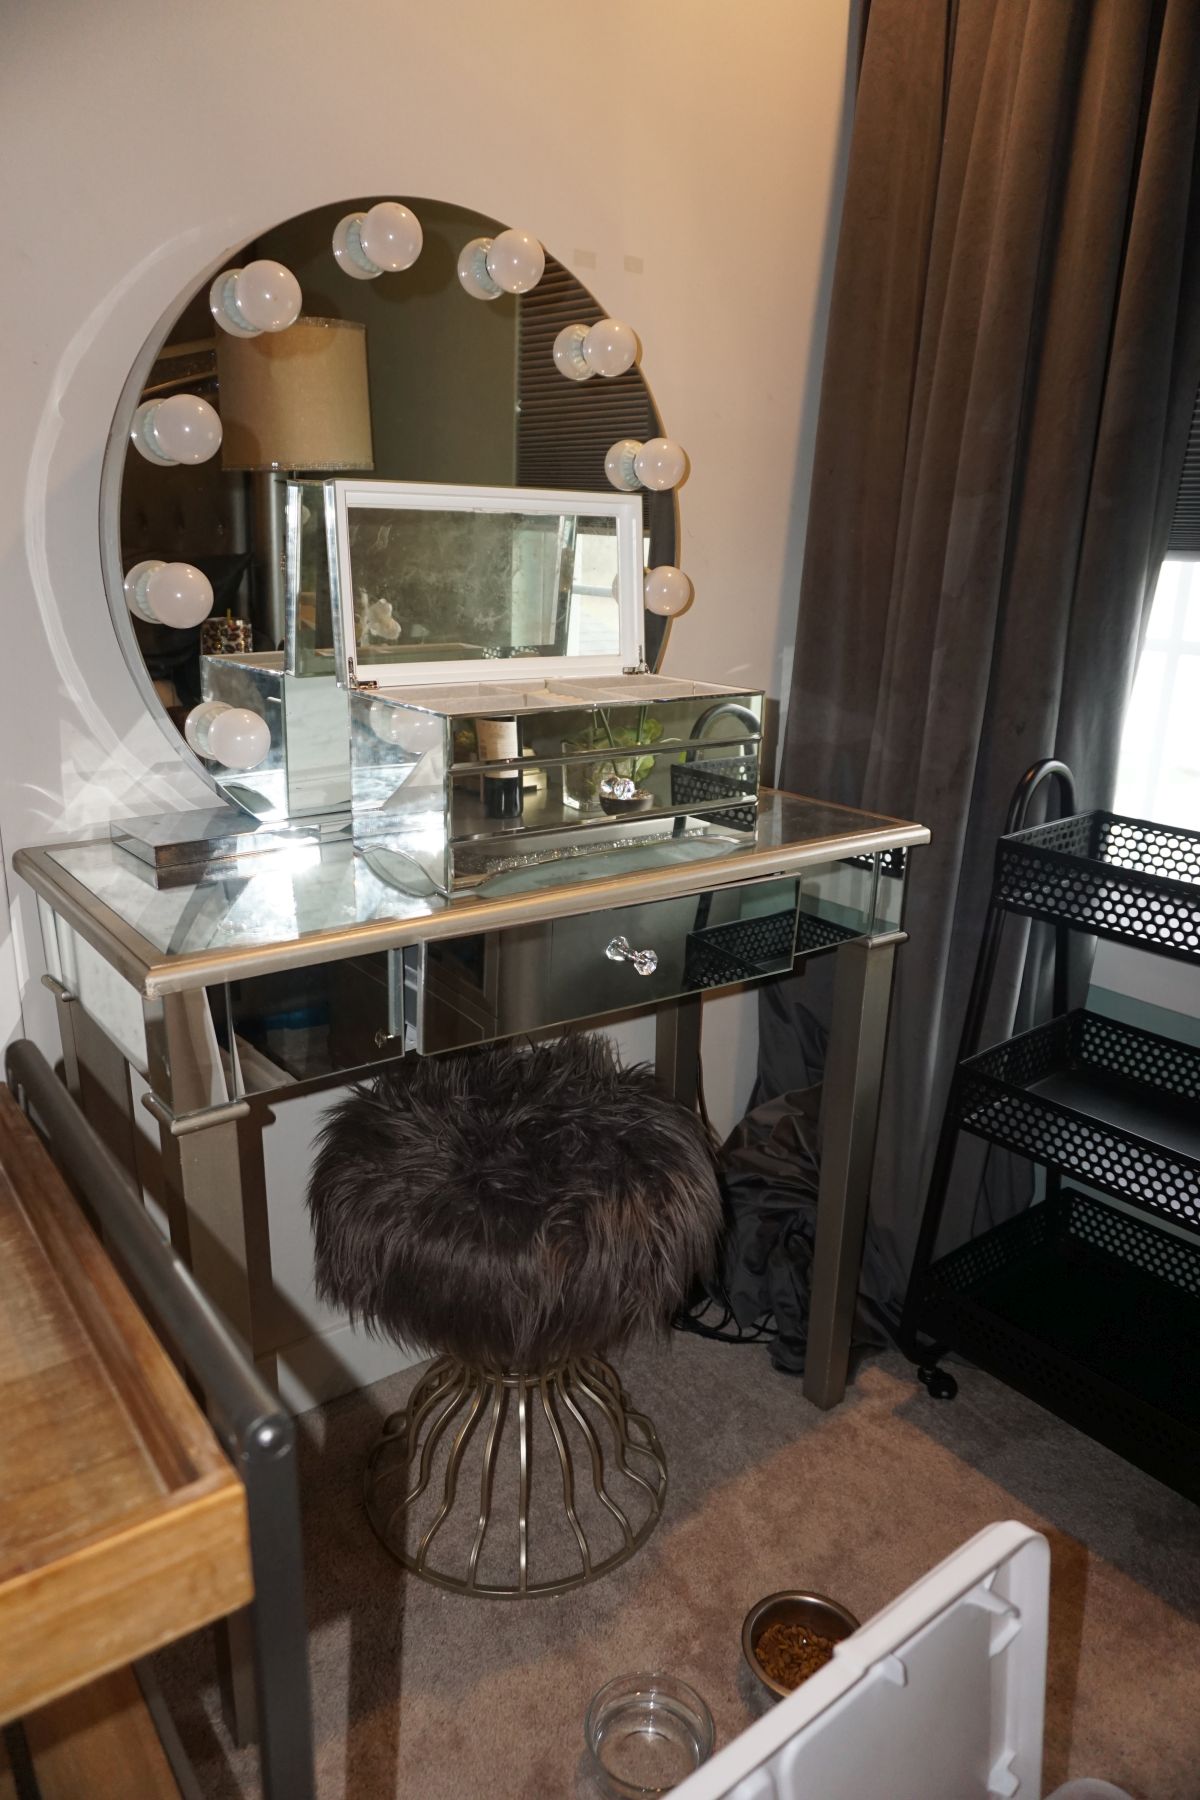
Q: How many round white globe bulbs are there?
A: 9